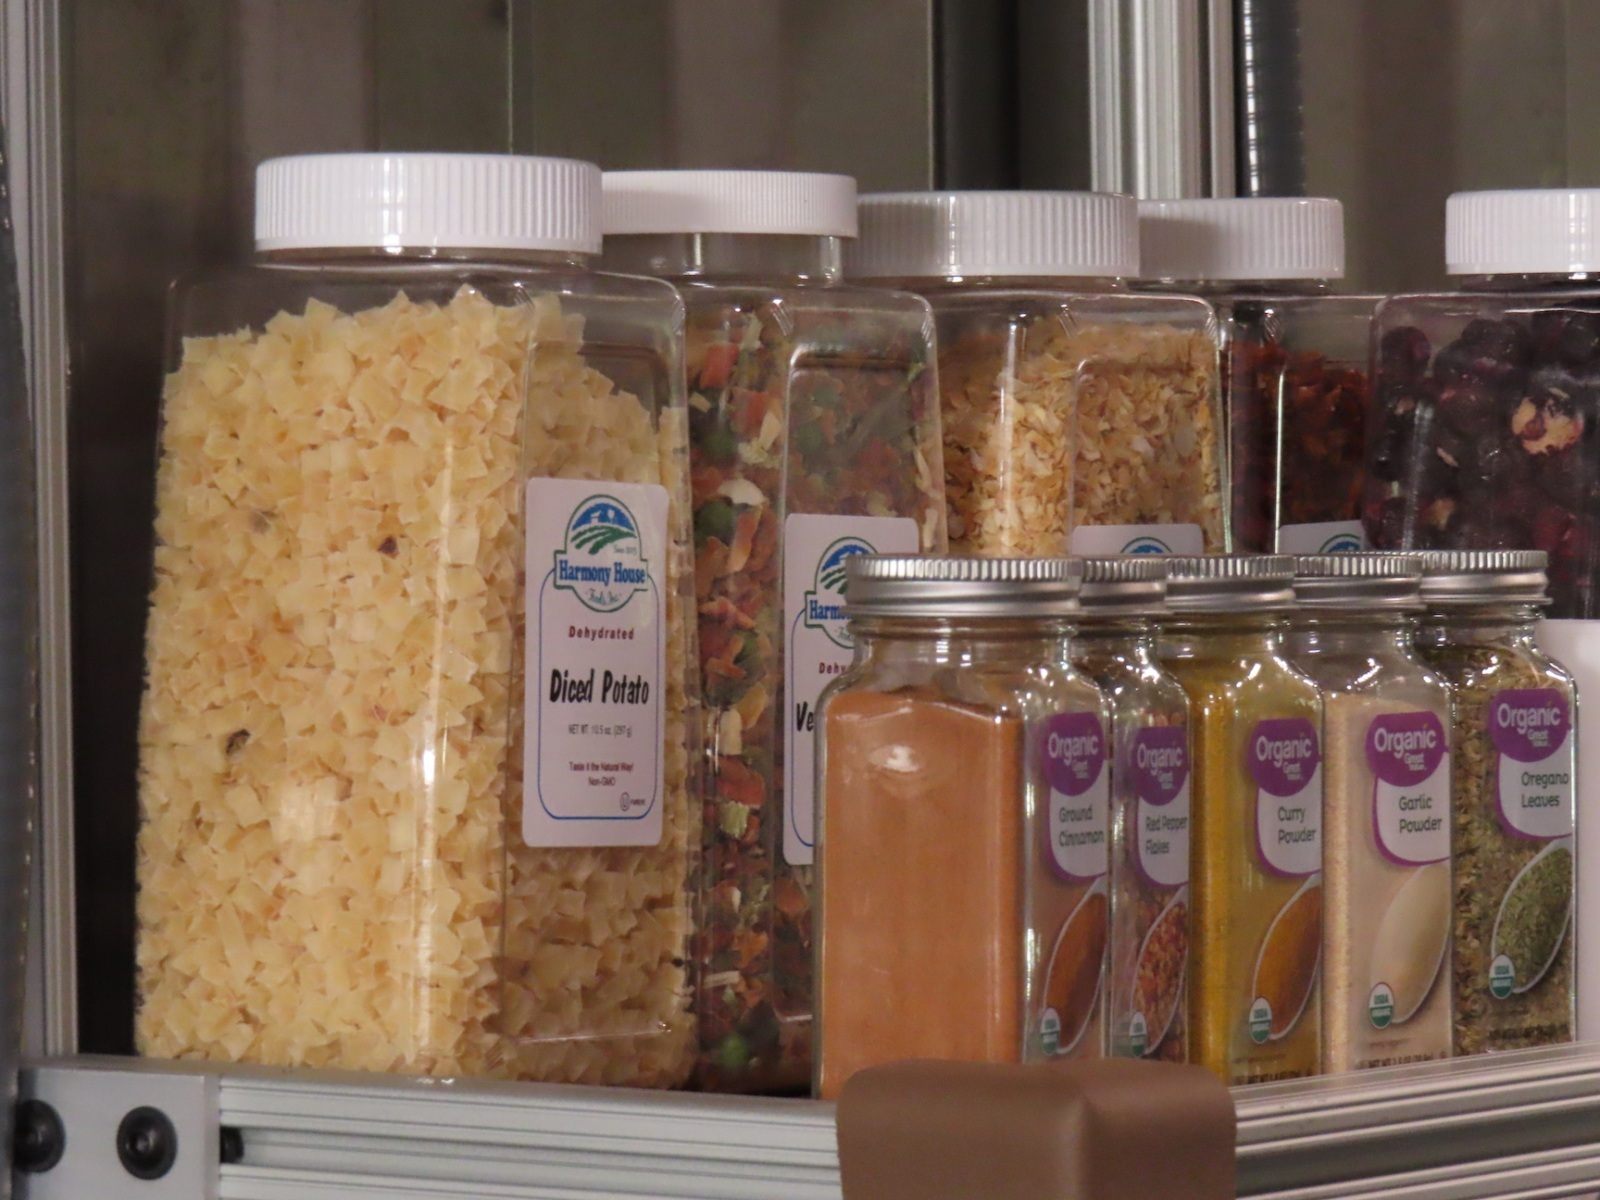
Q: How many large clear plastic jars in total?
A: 5